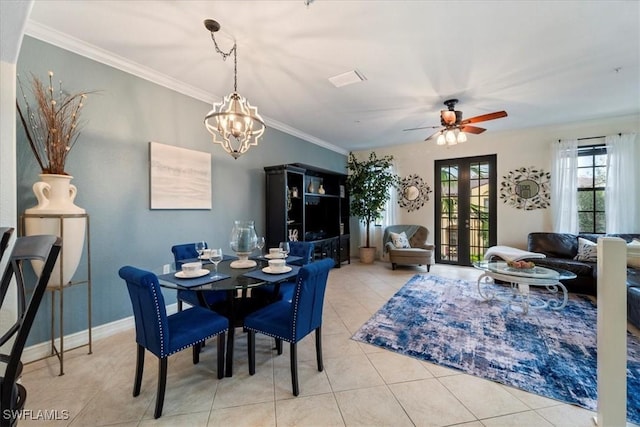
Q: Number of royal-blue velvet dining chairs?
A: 4